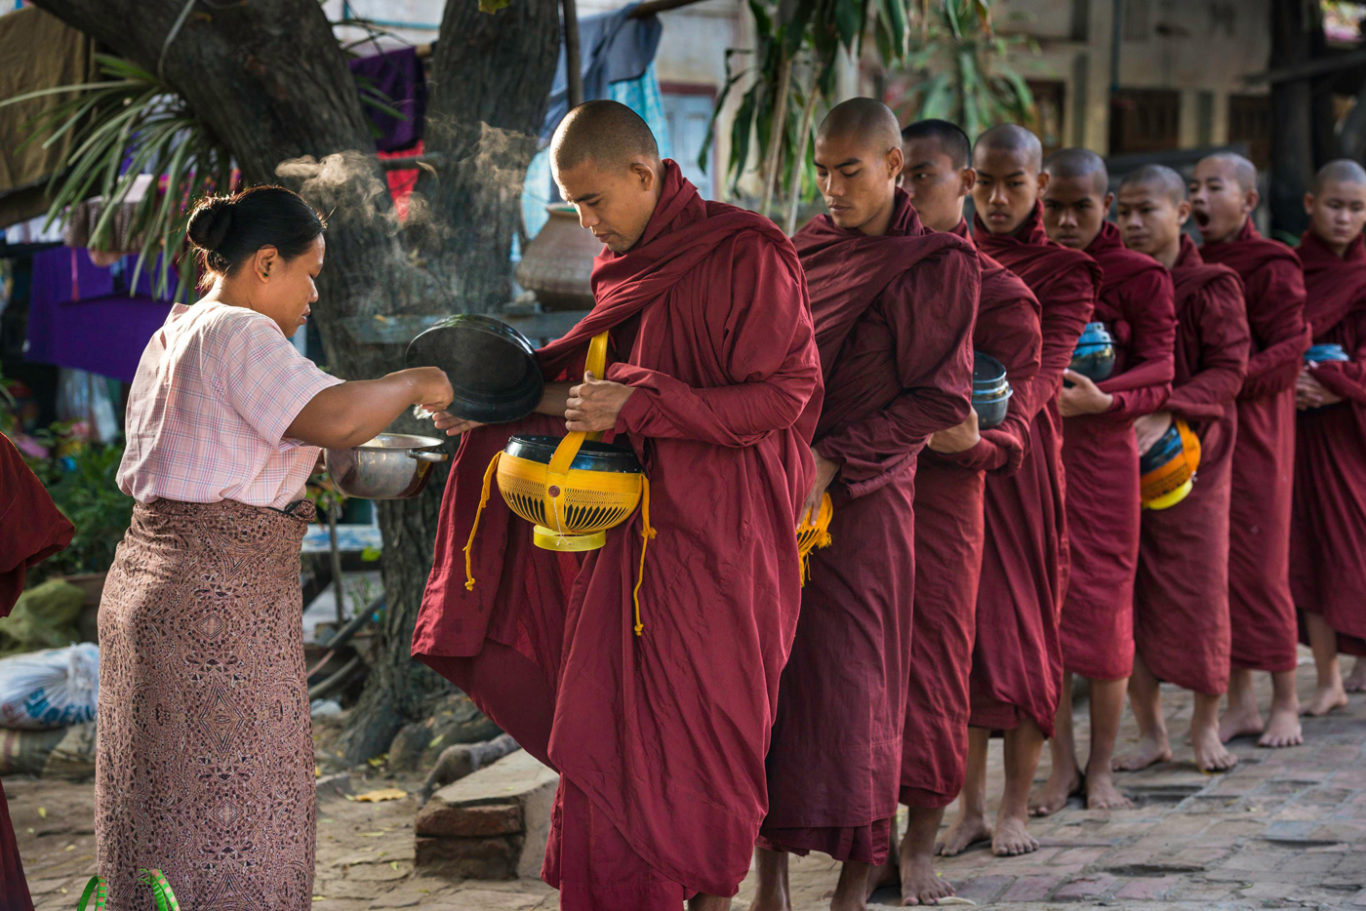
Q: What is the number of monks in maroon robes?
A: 8